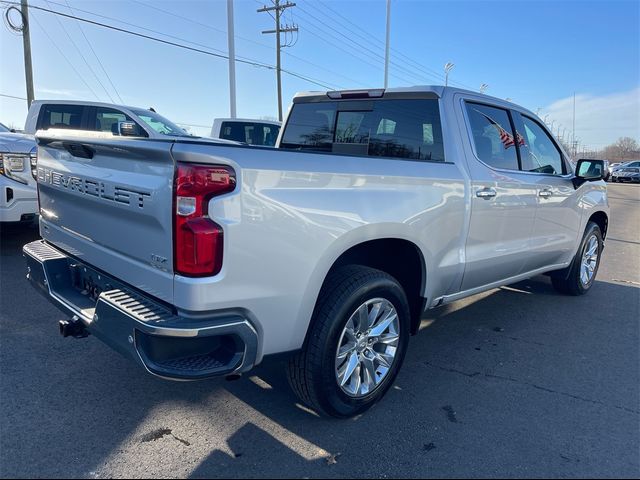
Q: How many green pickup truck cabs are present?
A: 0